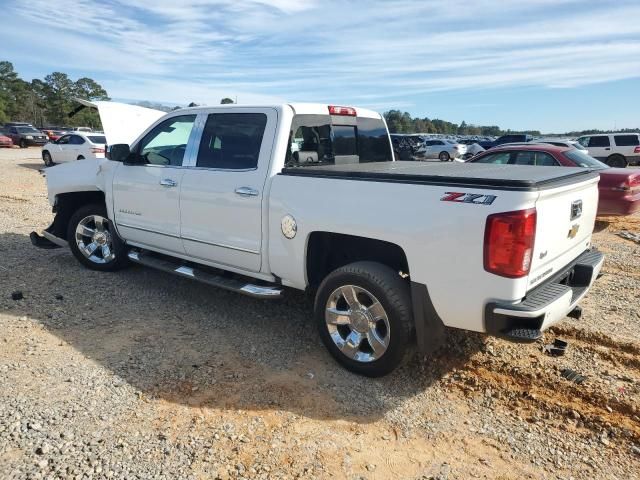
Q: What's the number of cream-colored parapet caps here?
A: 0